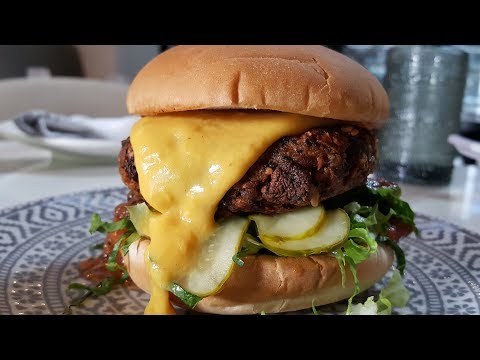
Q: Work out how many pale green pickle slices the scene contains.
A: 3